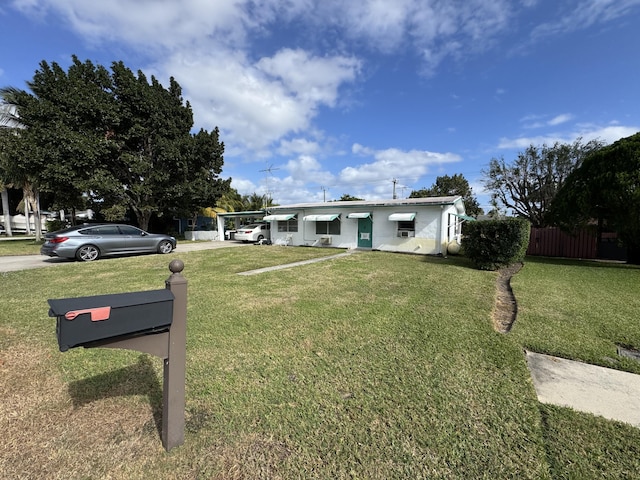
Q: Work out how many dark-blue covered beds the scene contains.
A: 0